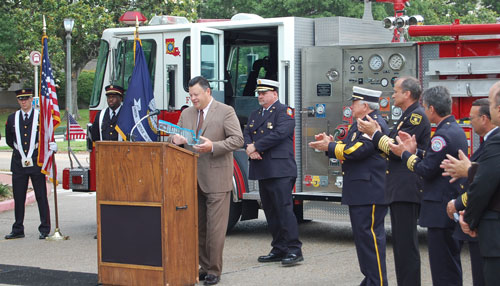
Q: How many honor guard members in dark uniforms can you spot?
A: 2